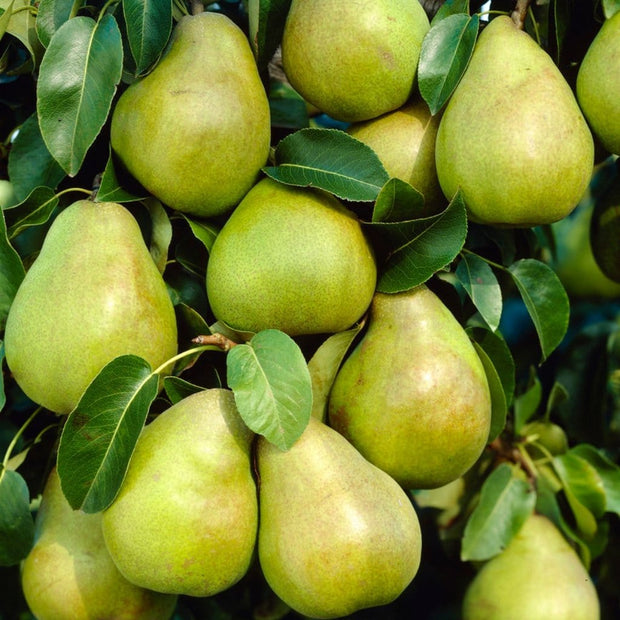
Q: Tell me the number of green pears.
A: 12